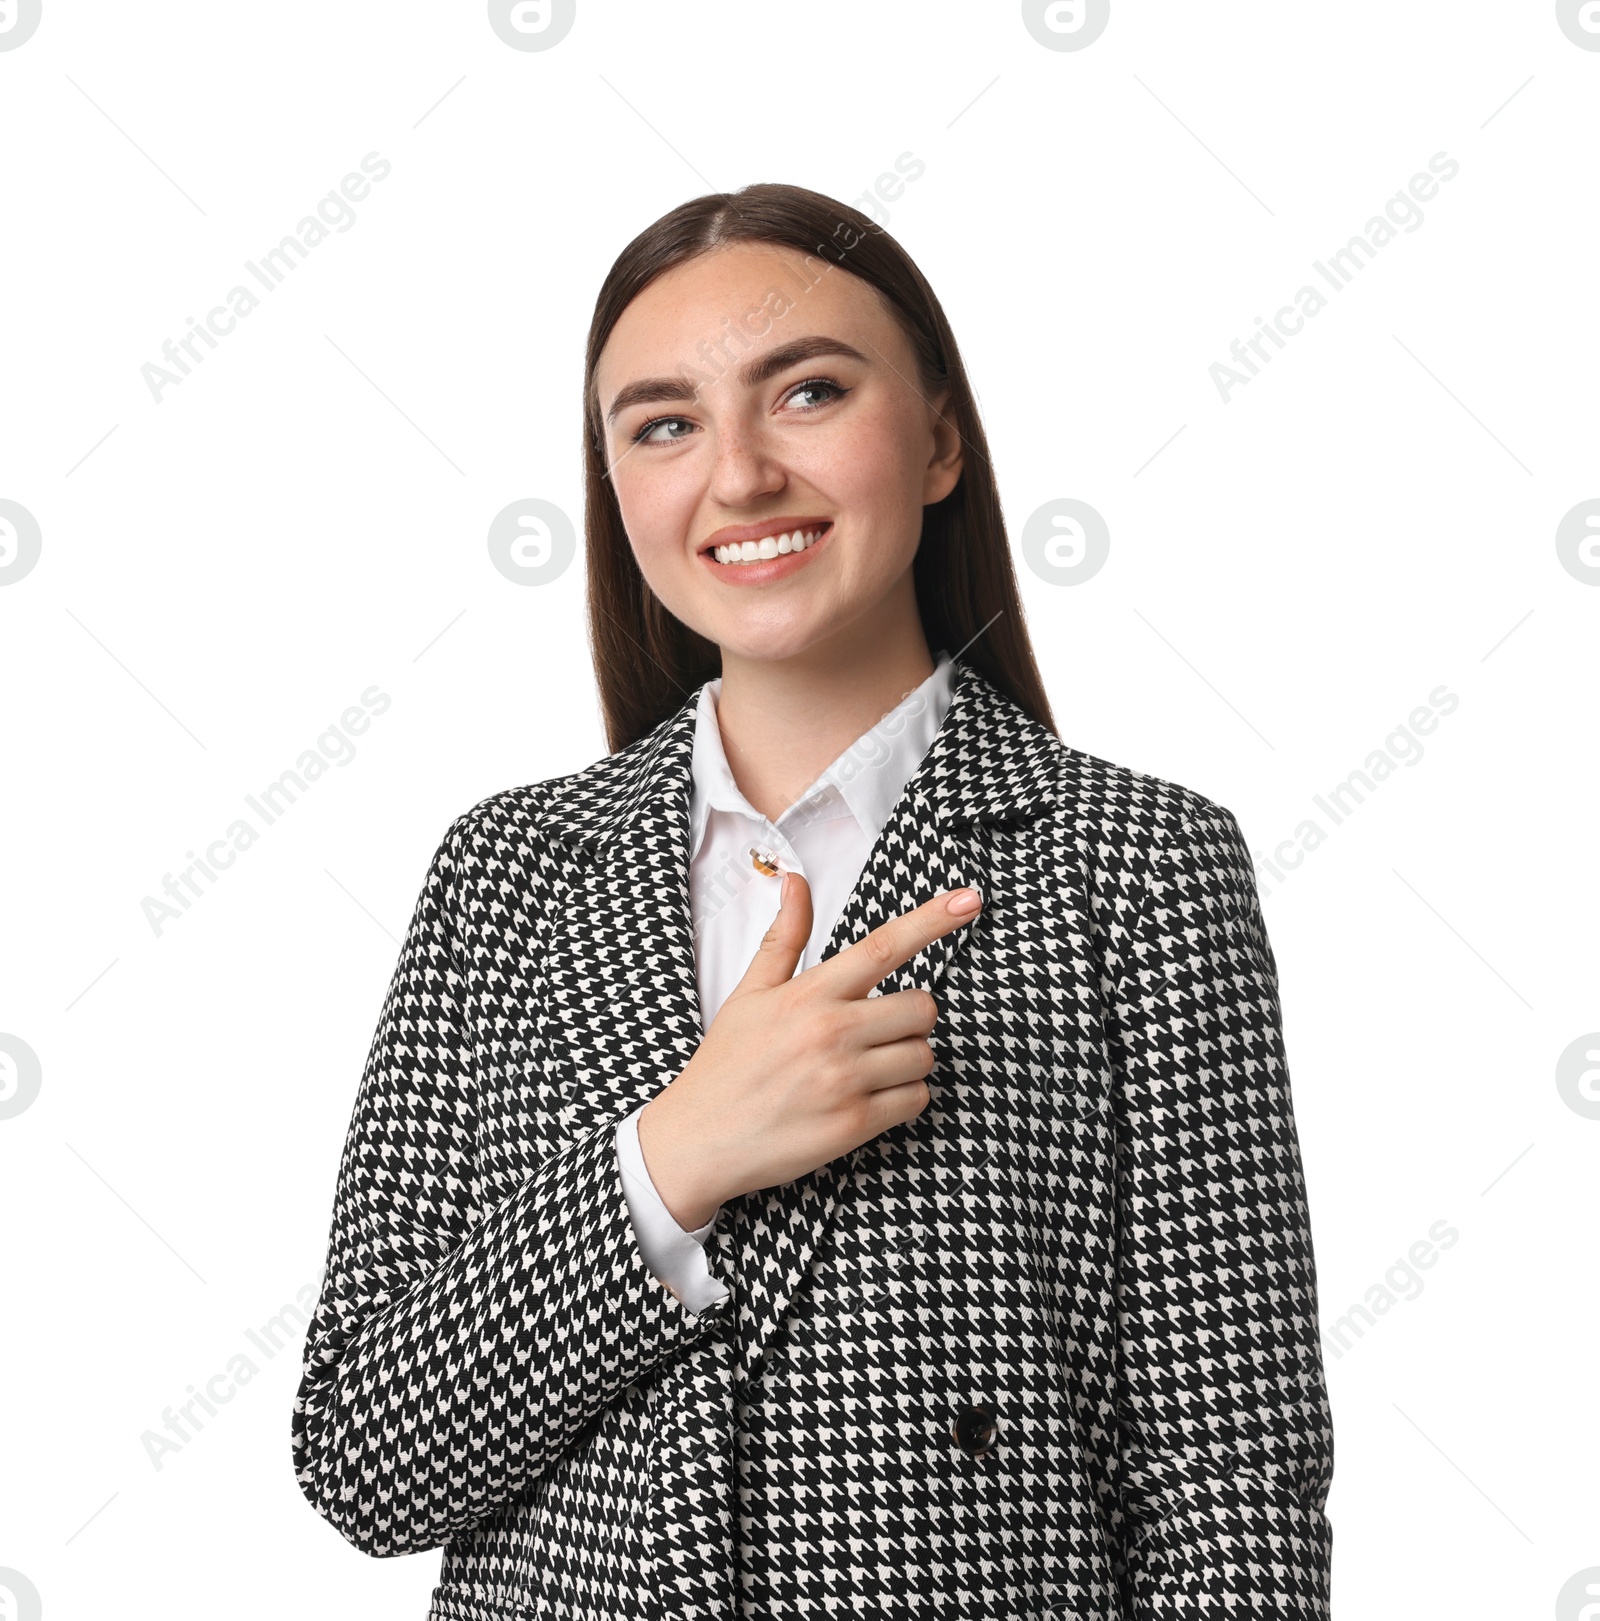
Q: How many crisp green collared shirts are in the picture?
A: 0